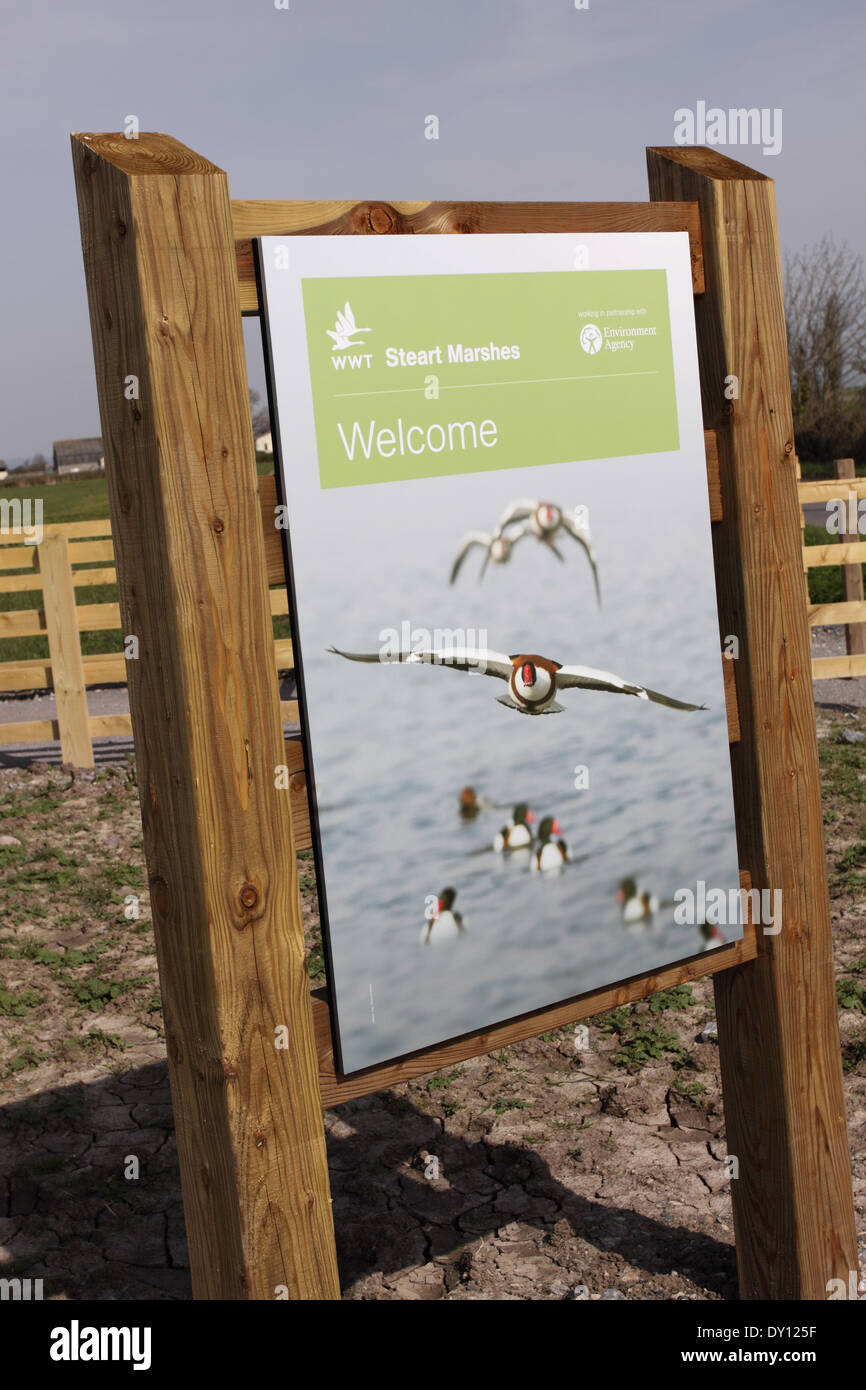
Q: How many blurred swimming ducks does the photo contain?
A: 6